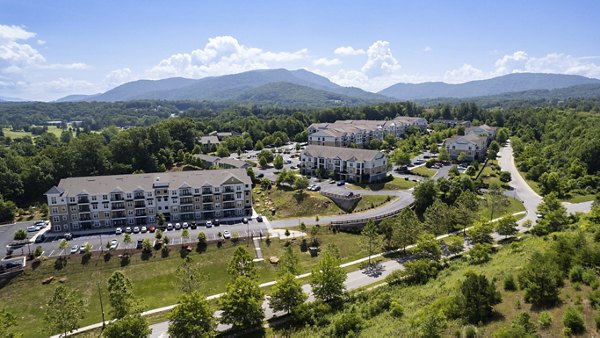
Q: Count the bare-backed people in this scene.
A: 0